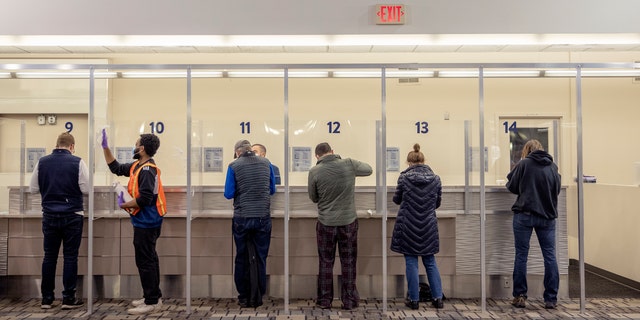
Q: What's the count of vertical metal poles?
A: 6